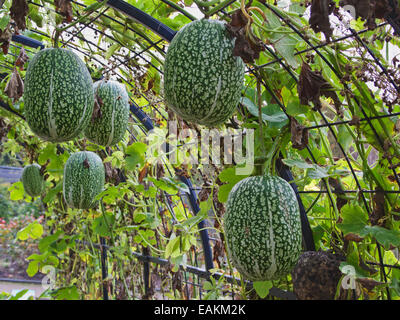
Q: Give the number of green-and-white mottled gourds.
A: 6